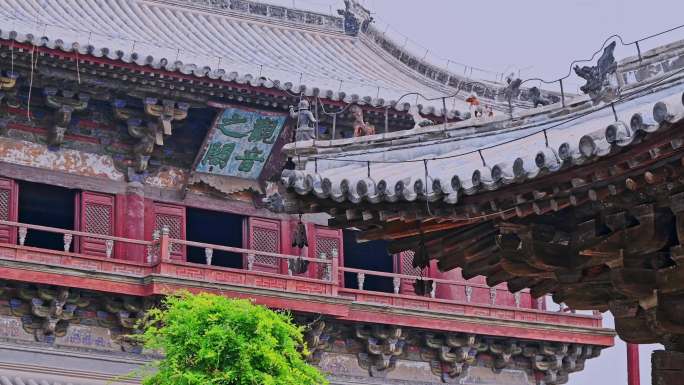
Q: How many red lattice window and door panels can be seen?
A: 6